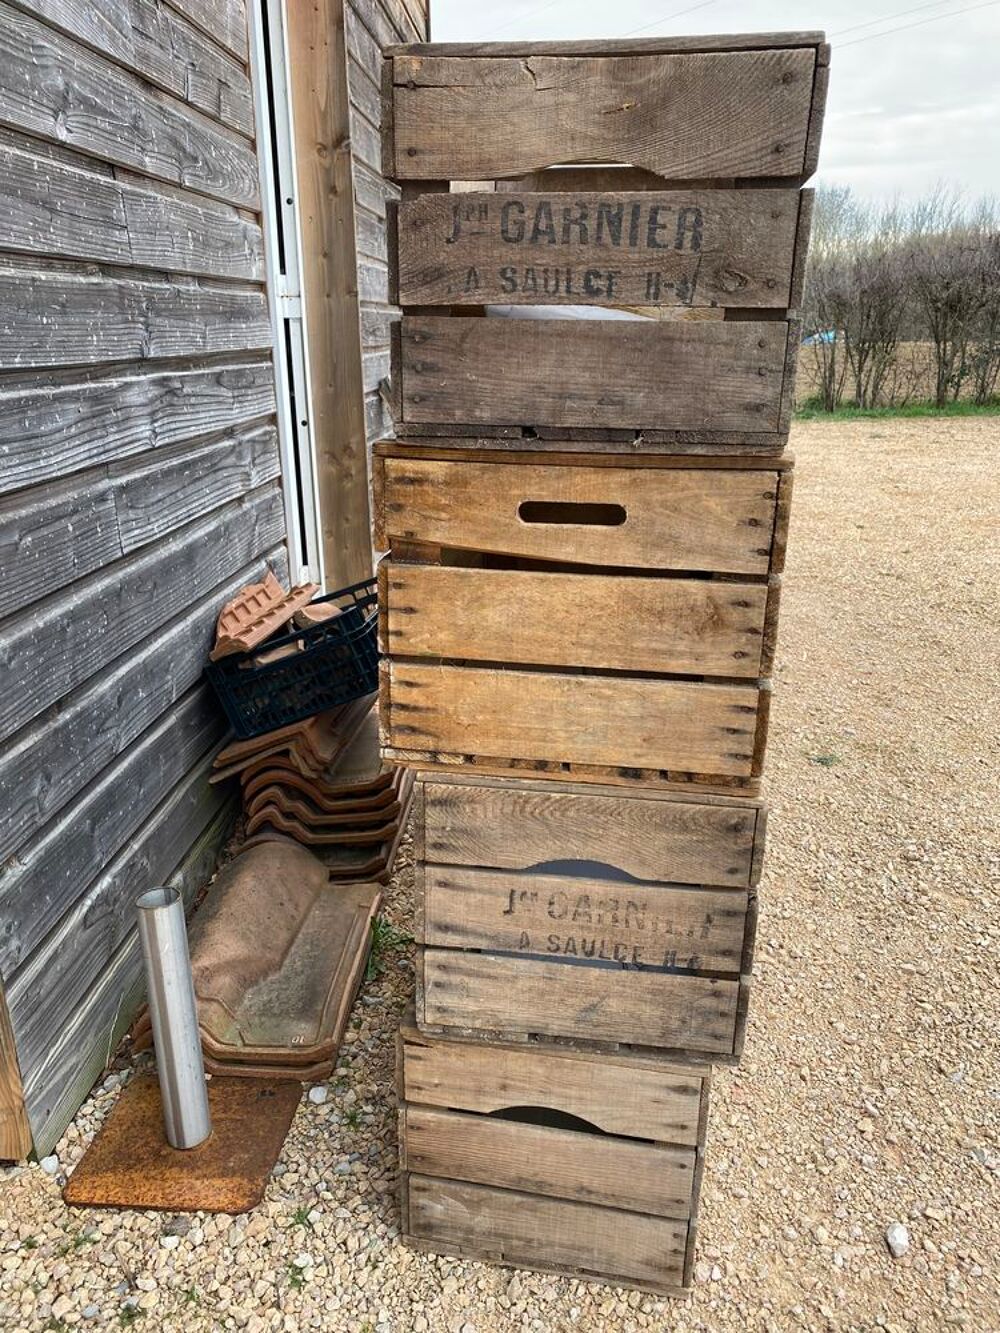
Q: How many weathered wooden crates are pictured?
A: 4